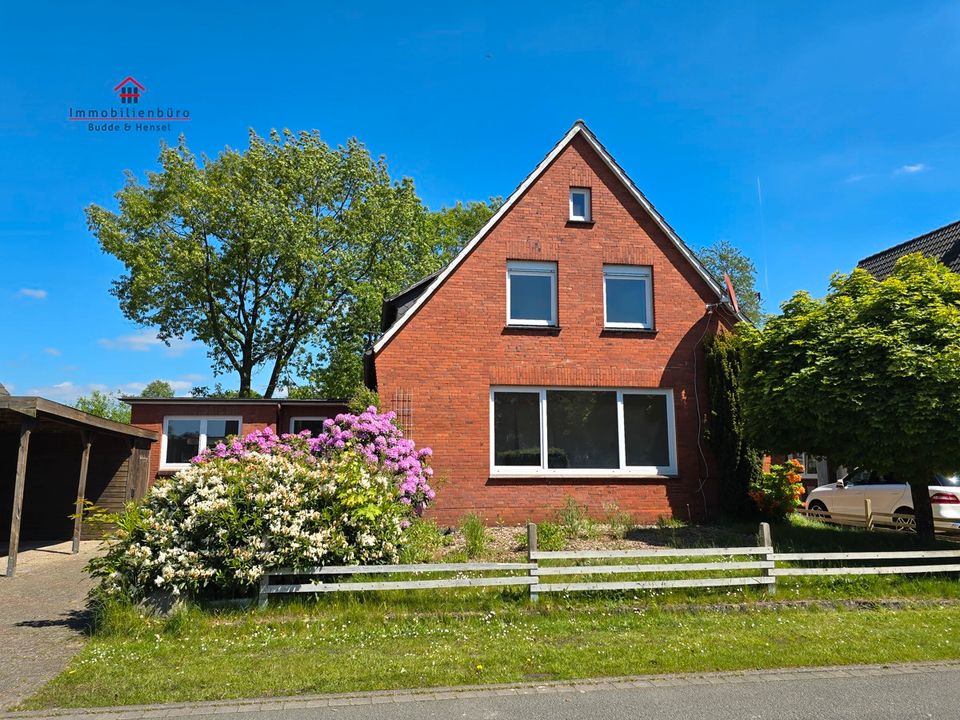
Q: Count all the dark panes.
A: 3